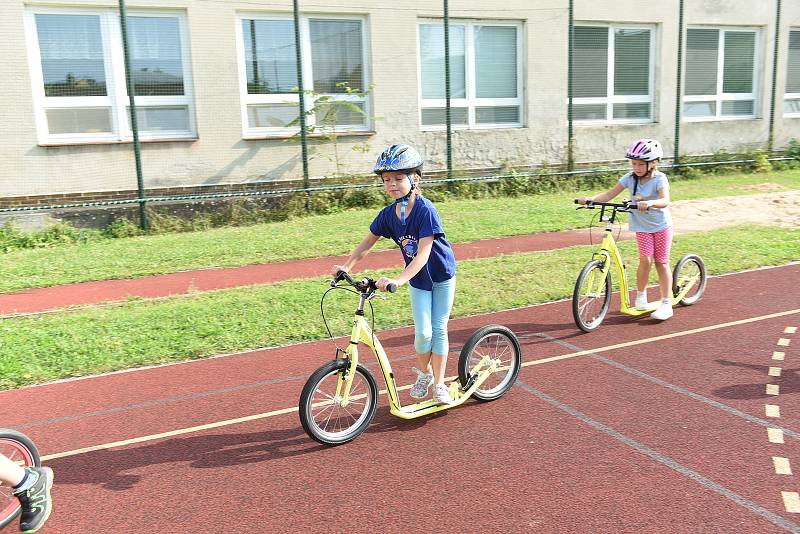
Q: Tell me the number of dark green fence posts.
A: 6